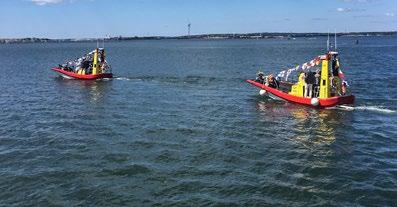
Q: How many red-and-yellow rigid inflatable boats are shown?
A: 2